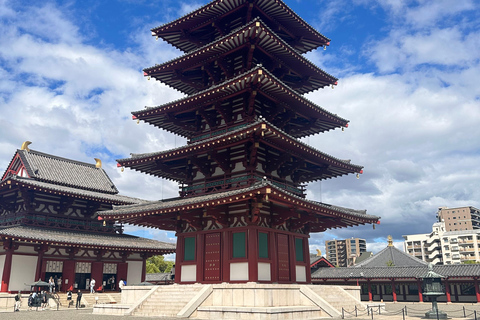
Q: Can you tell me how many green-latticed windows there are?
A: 4